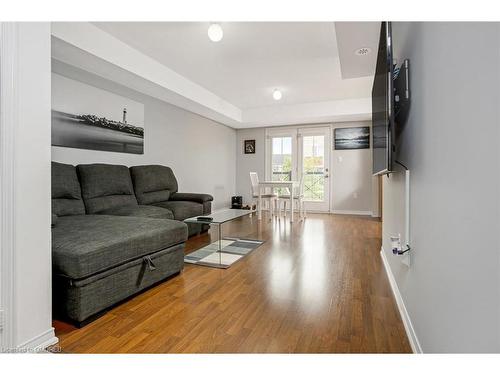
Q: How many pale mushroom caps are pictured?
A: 0